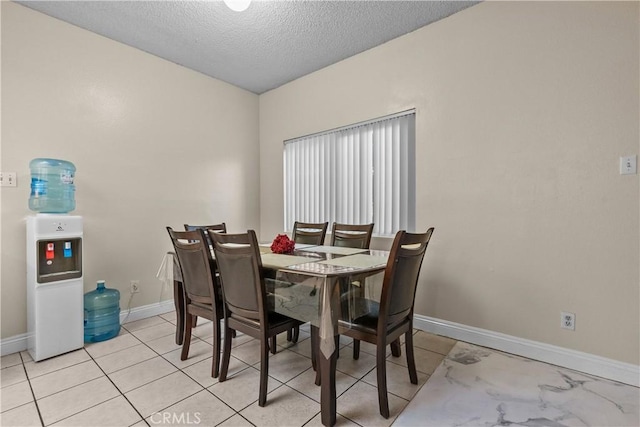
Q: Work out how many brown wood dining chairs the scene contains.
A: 6